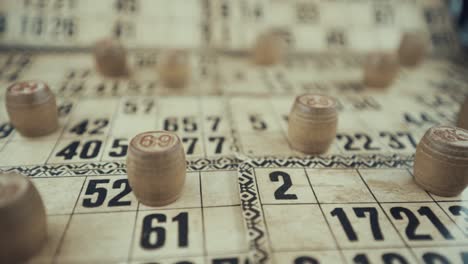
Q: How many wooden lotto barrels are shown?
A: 11